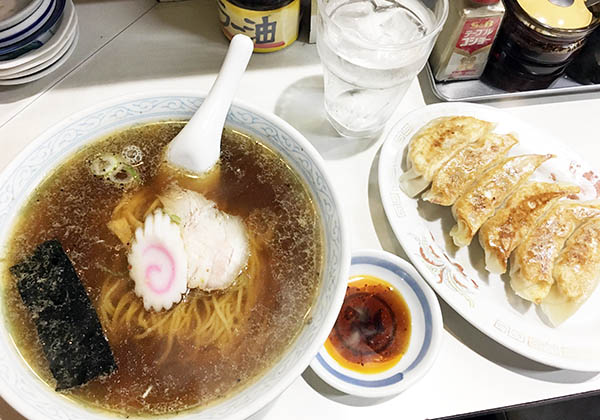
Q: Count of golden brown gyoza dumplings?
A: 6